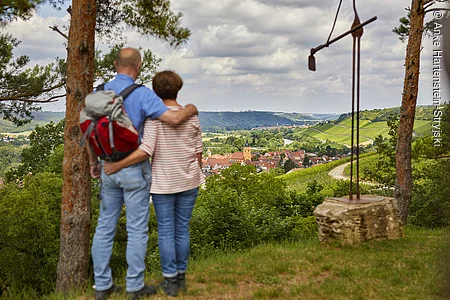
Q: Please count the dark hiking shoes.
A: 4